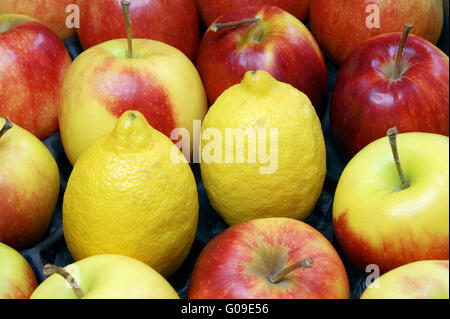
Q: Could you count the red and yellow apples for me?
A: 14